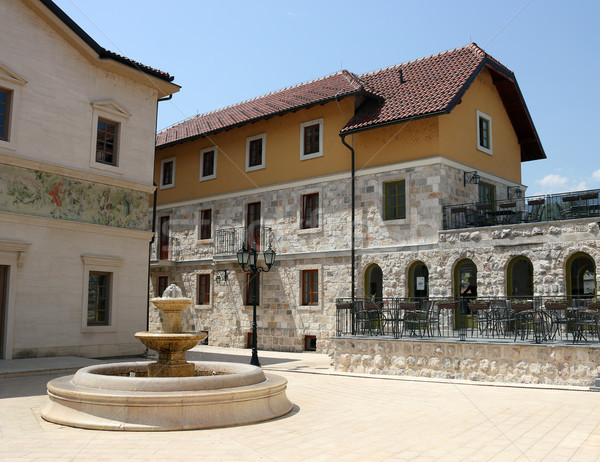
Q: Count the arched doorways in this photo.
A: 5